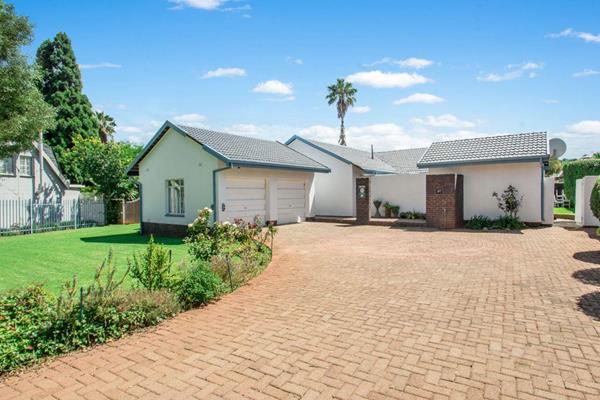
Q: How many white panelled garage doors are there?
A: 2